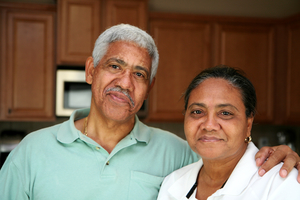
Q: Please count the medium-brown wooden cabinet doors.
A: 6